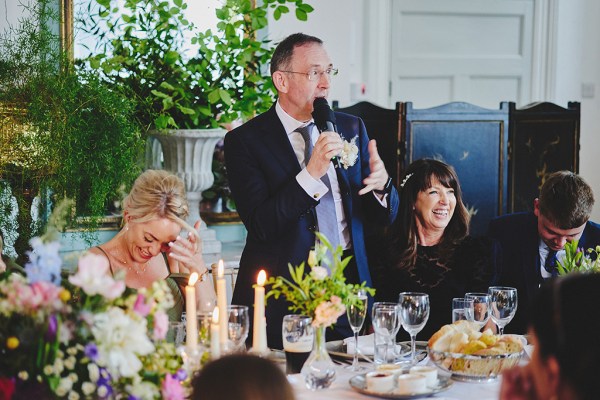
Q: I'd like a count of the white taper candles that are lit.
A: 4